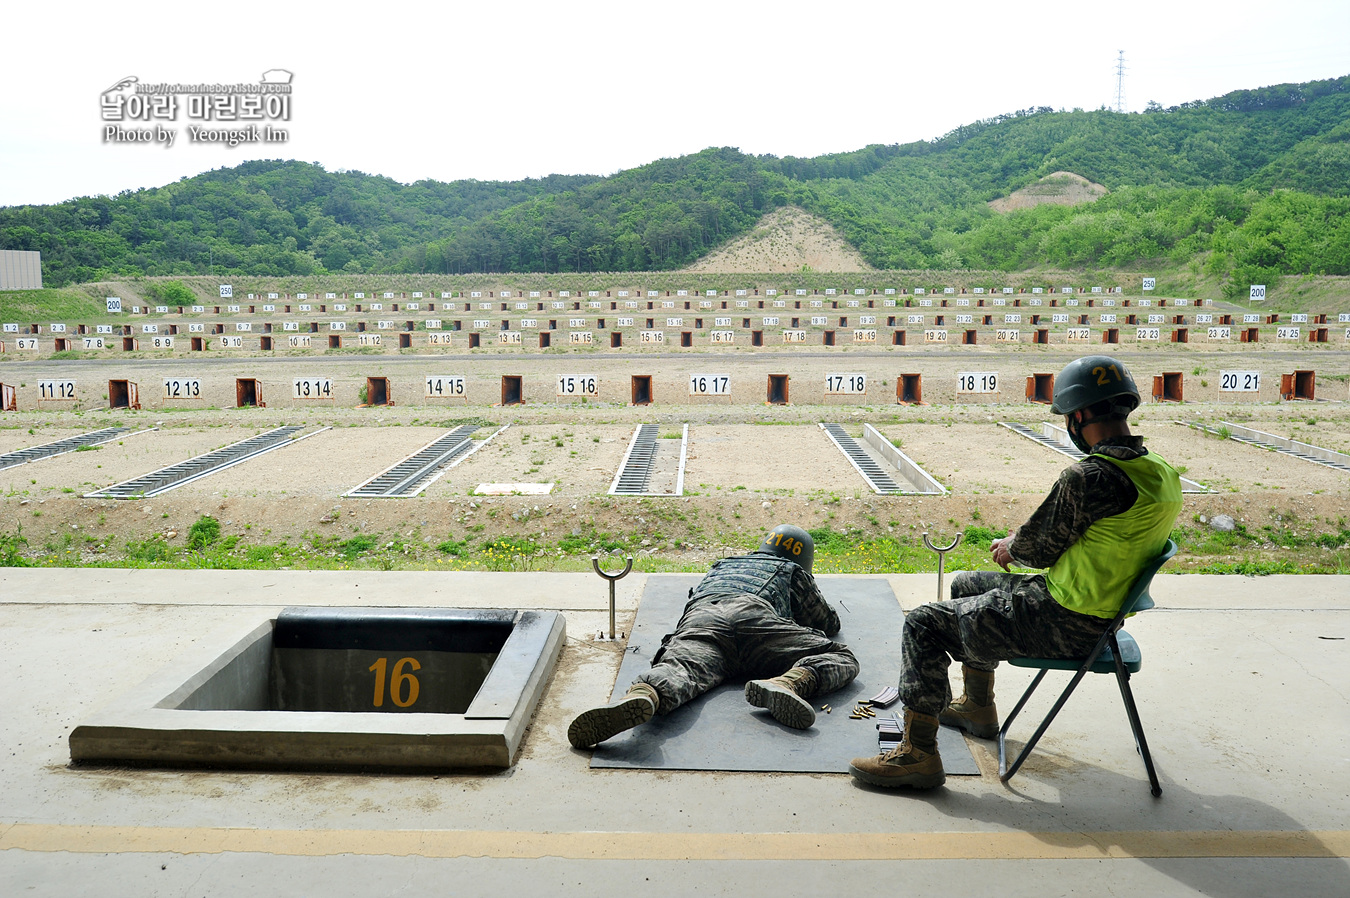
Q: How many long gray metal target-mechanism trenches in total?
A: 7